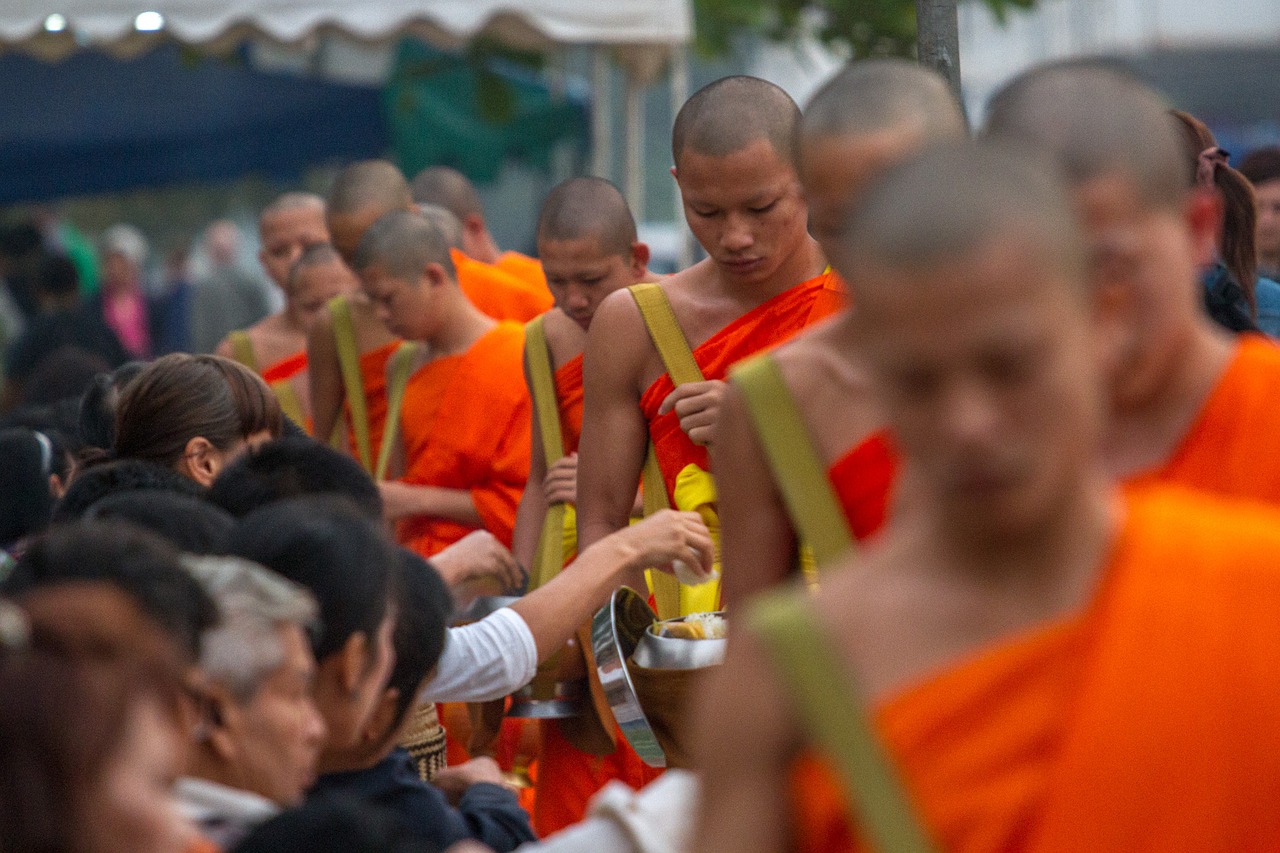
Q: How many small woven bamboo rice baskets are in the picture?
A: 1